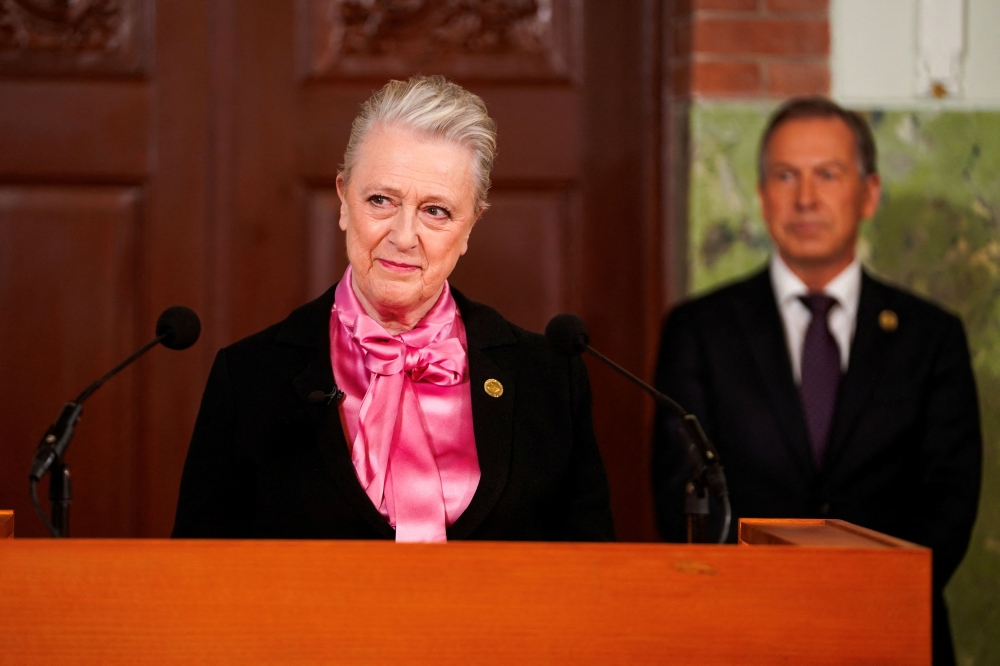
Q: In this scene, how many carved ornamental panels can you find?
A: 2